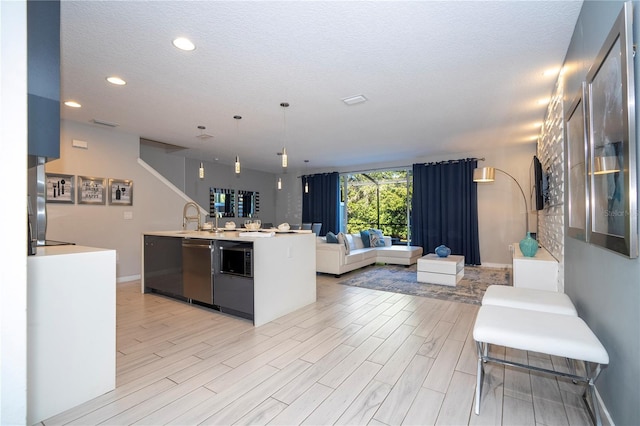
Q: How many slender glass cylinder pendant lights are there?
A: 5